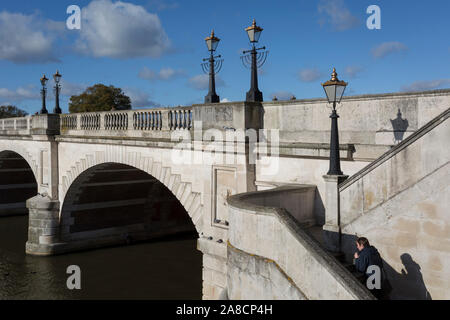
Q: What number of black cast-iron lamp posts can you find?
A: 5